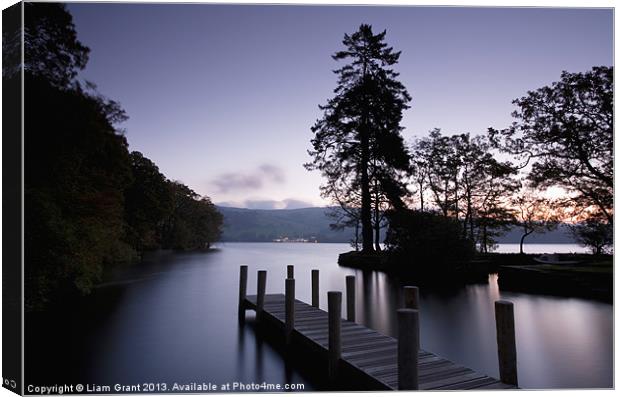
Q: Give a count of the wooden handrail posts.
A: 10